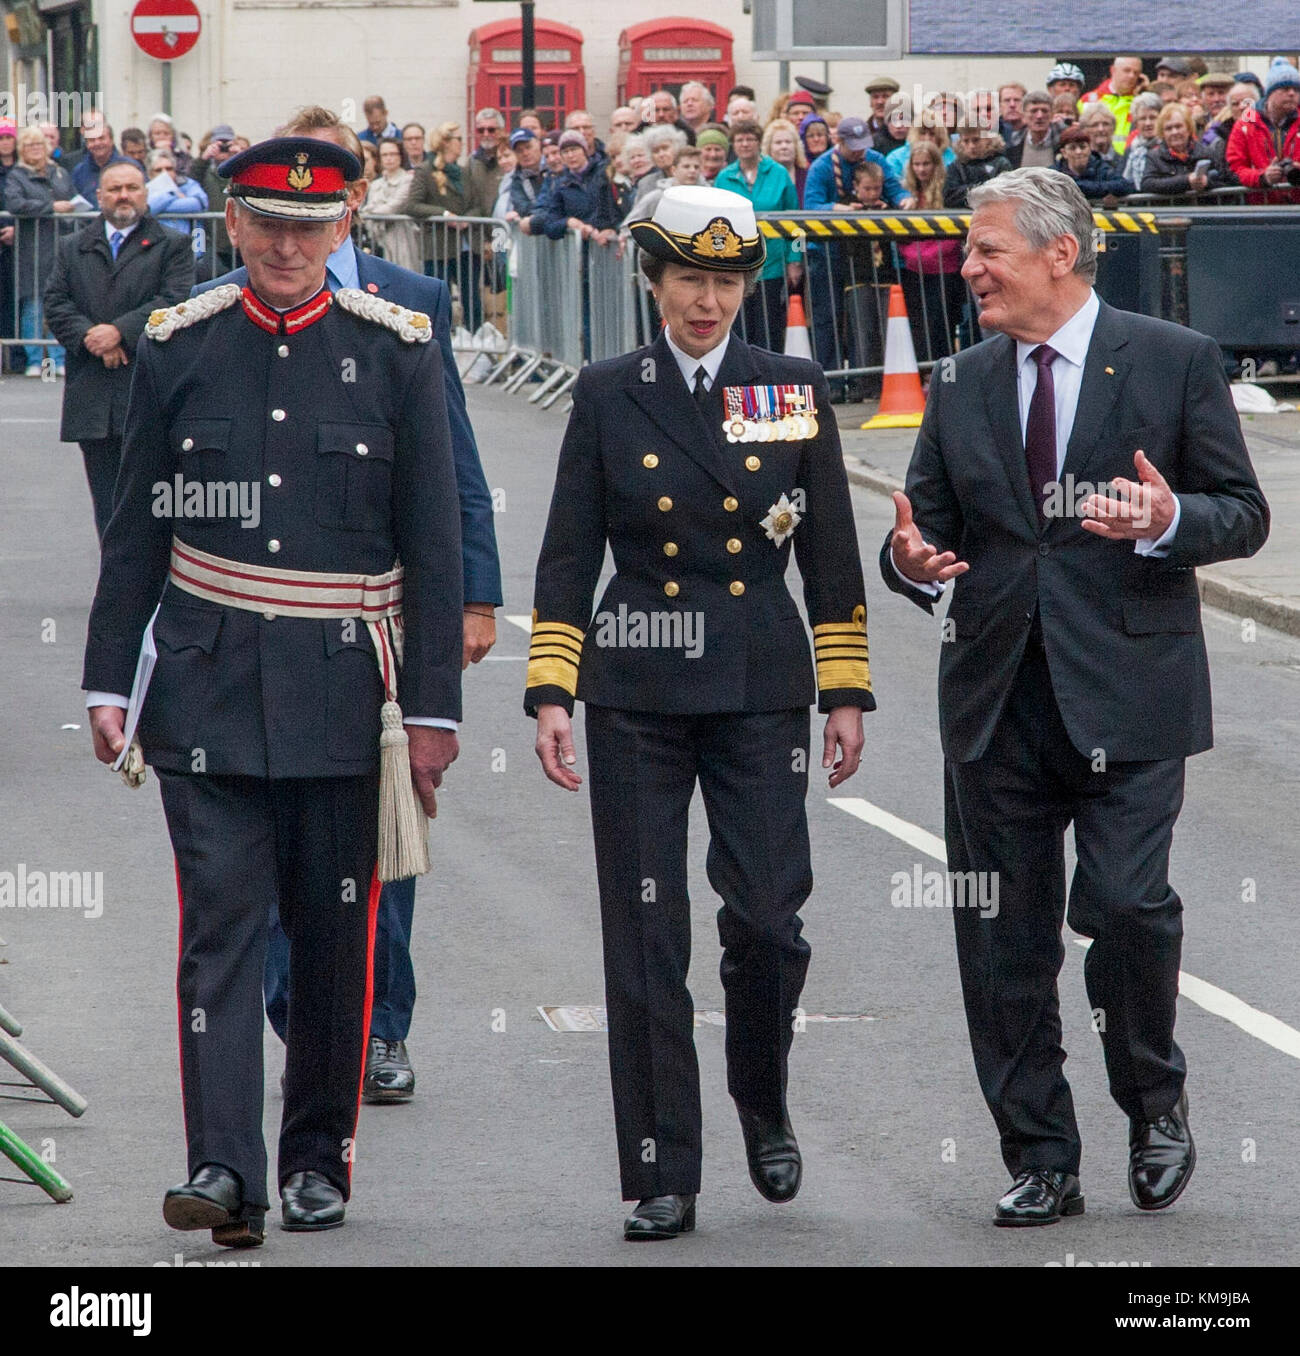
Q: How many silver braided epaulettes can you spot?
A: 2